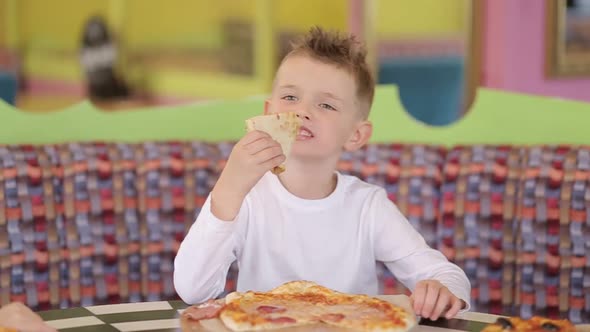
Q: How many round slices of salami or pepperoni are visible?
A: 3